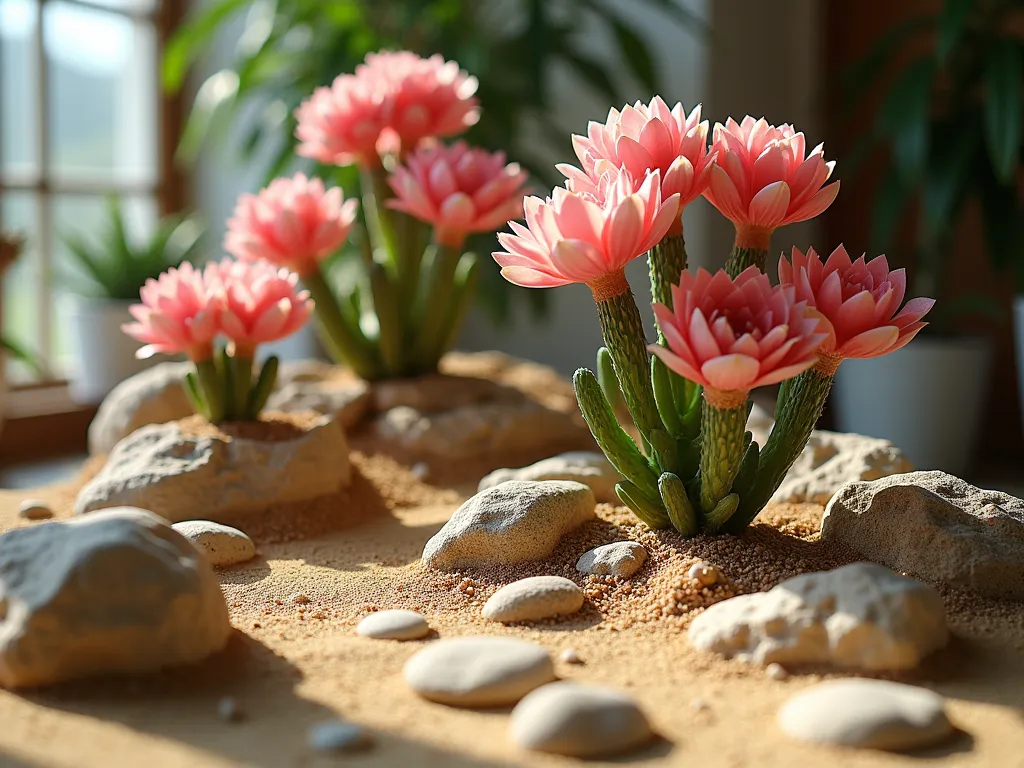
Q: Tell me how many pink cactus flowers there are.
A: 11